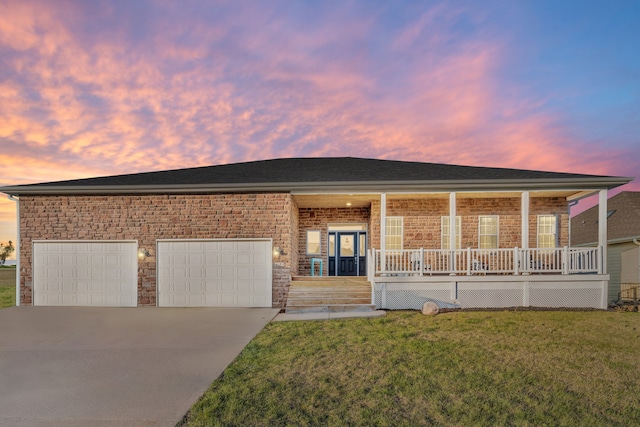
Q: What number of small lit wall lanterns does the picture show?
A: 2